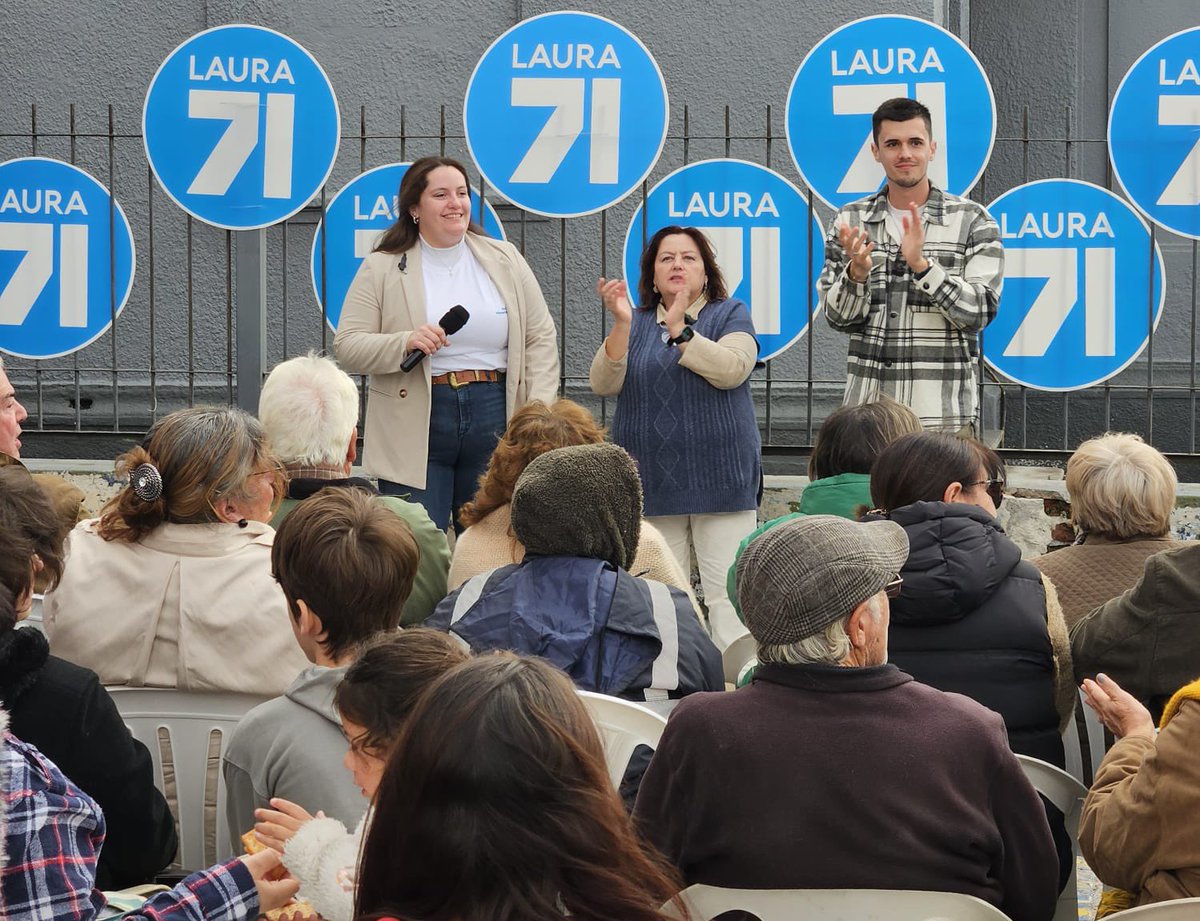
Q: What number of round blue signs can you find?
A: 8